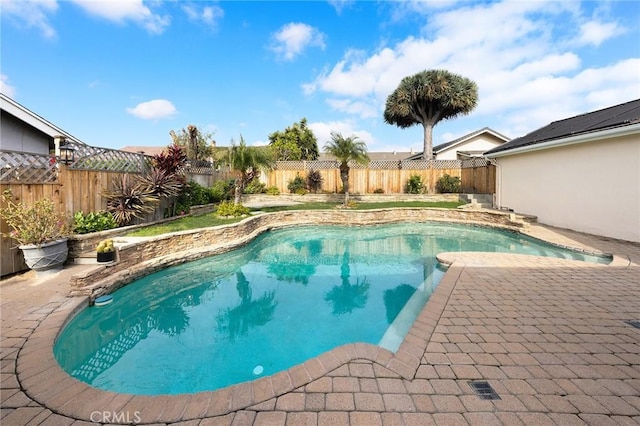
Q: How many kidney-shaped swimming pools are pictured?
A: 1